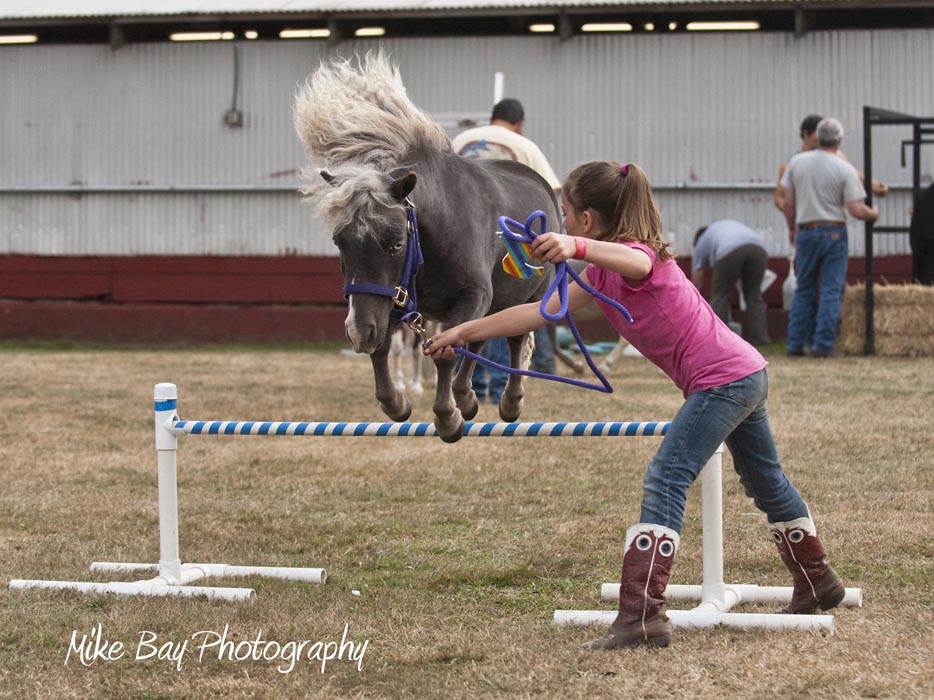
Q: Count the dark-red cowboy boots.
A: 2